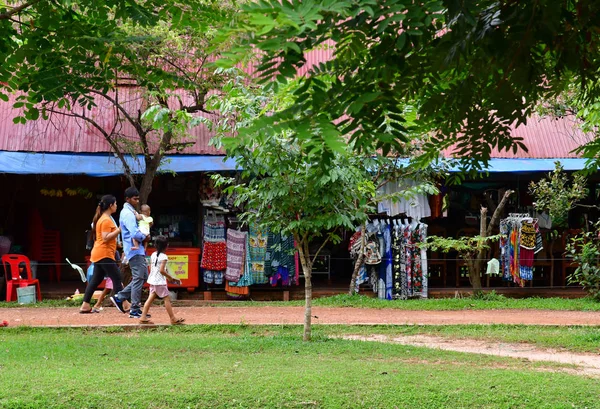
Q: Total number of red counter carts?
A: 1